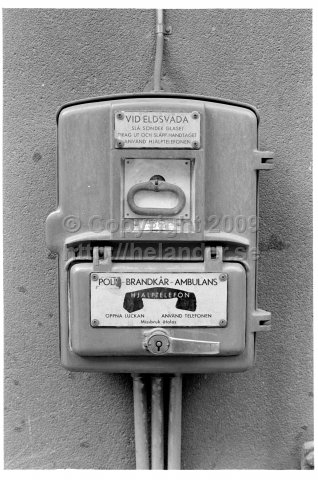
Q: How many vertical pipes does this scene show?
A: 4